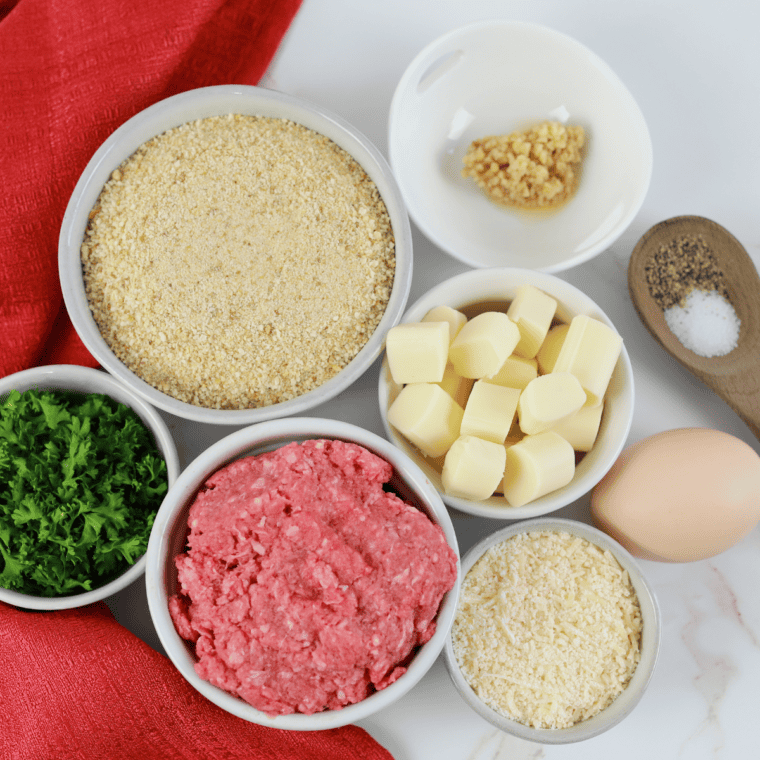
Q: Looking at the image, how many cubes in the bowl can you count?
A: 14